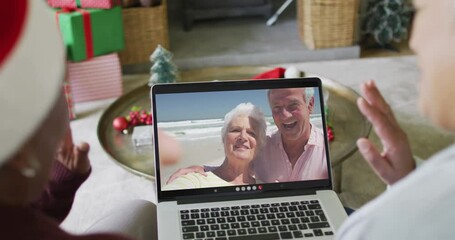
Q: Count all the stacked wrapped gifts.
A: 3